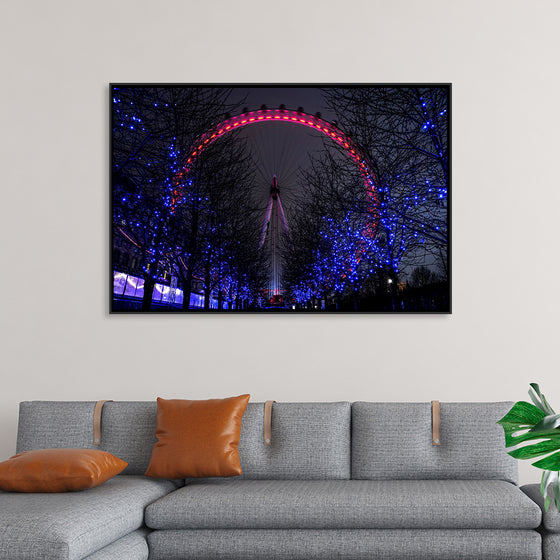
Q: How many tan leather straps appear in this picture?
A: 3